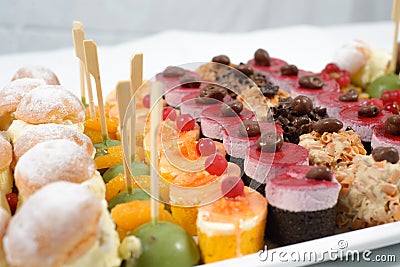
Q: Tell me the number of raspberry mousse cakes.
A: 13